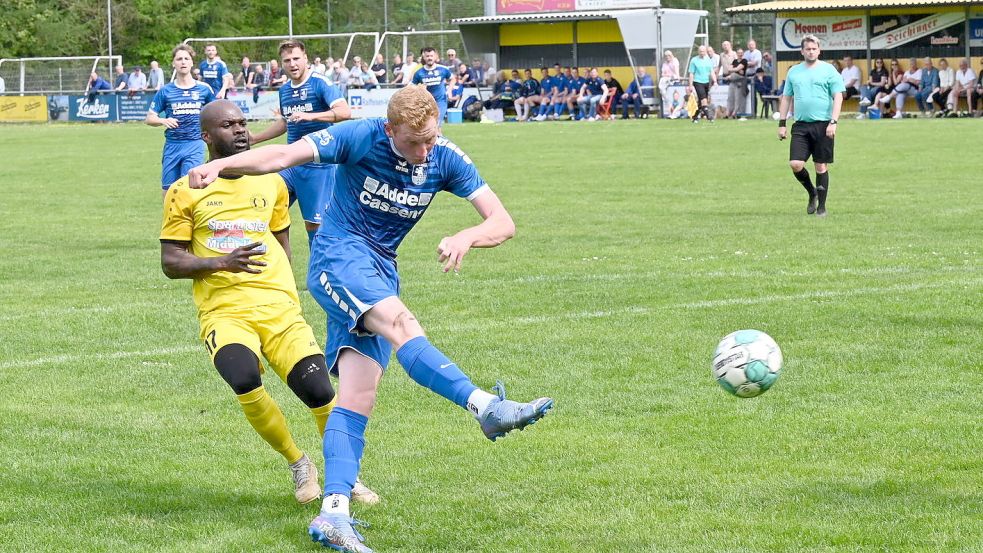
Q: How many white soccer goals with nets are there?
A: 3